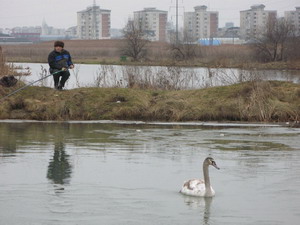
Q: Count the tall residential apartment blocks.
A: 5